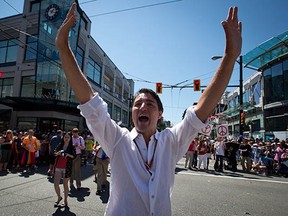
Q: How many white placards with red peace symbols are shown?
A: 2